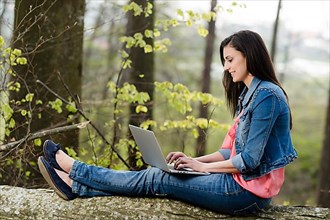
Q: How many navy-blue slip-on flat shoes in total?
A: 2